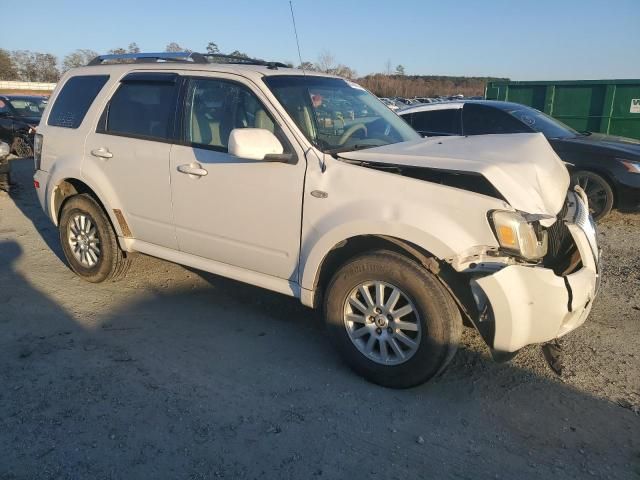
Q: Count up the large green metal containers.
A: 1